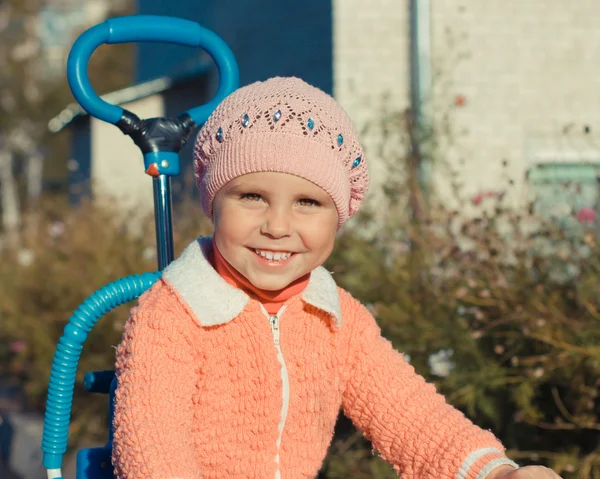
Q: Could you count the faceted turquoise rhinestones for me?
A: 6